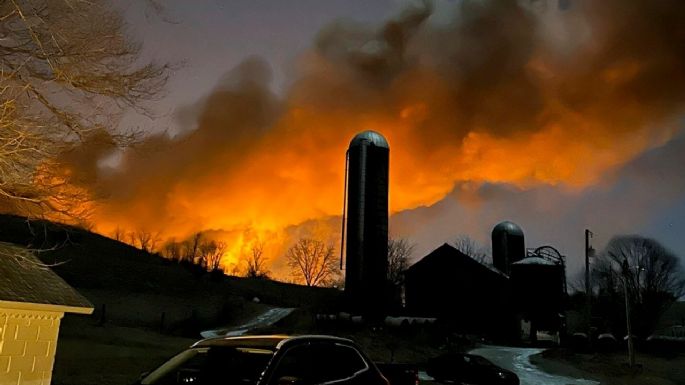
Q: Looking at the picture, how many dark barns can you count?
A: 1